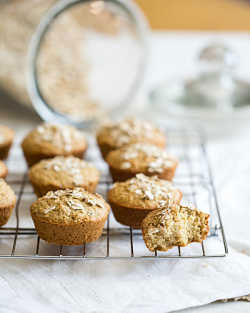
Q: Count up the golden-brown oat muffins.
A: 10